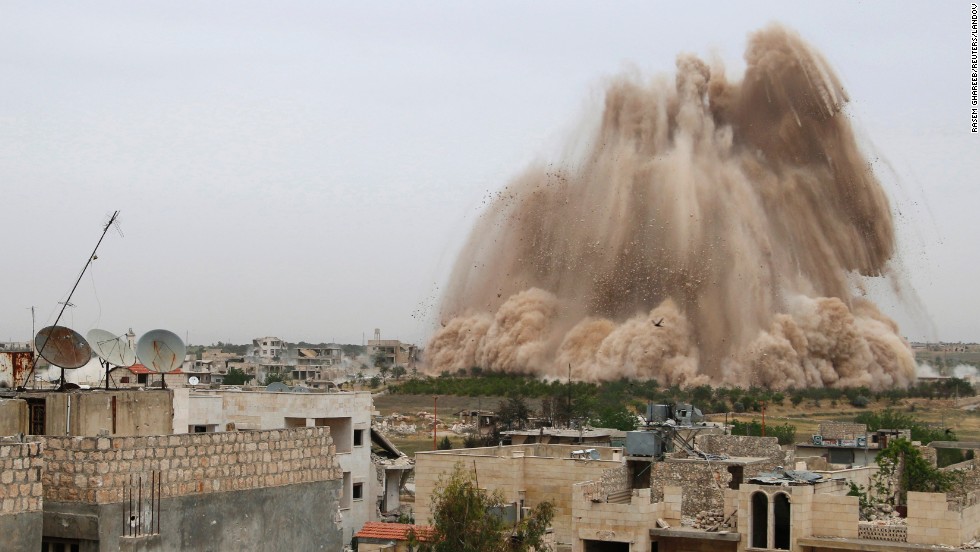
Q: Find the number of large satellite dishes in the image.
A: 3